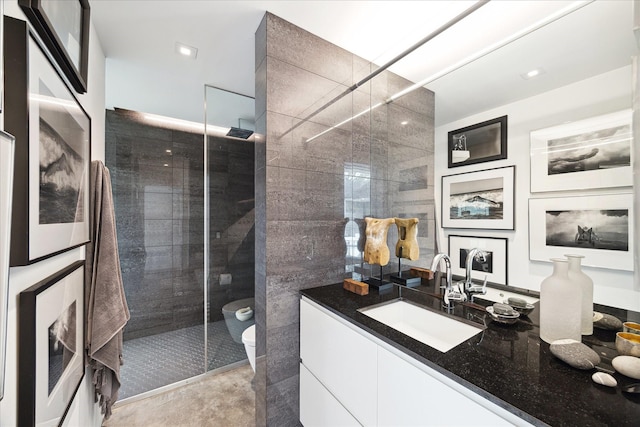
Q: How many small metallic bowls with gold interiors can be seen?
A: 2